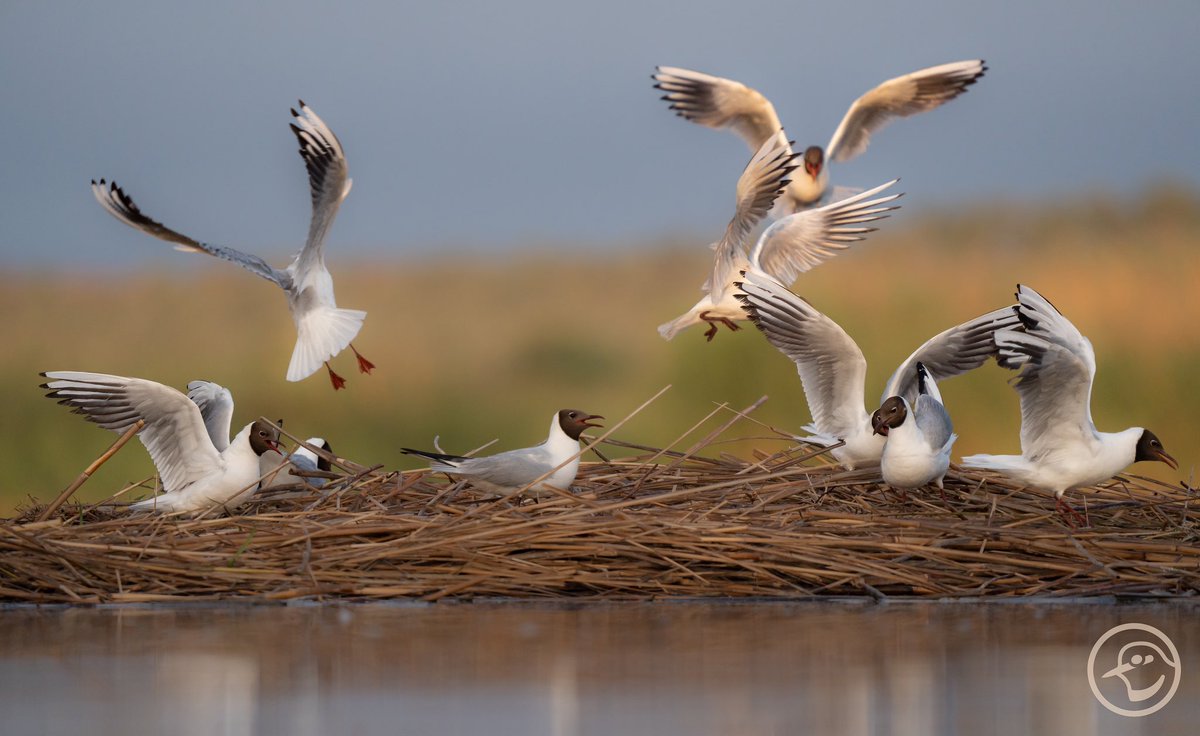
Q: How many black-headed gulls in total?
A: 9